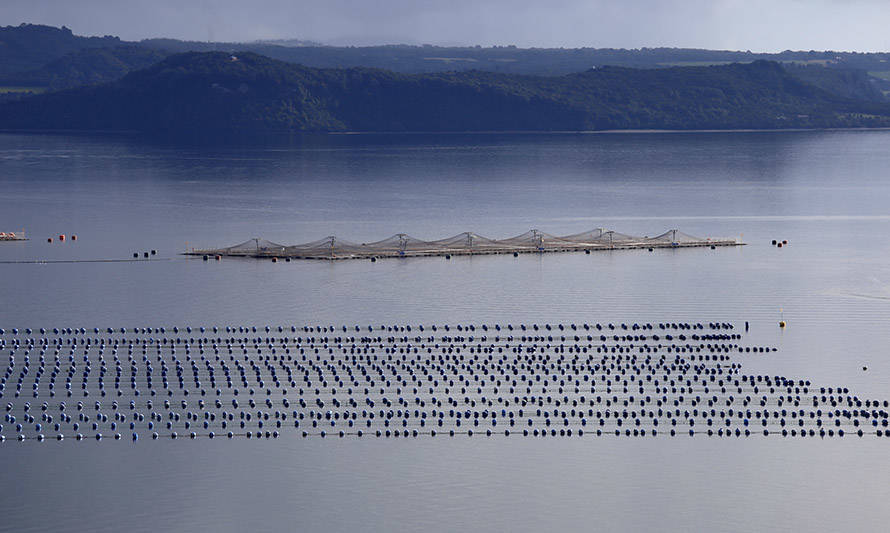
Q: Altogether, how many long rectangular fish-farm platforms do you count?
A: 1